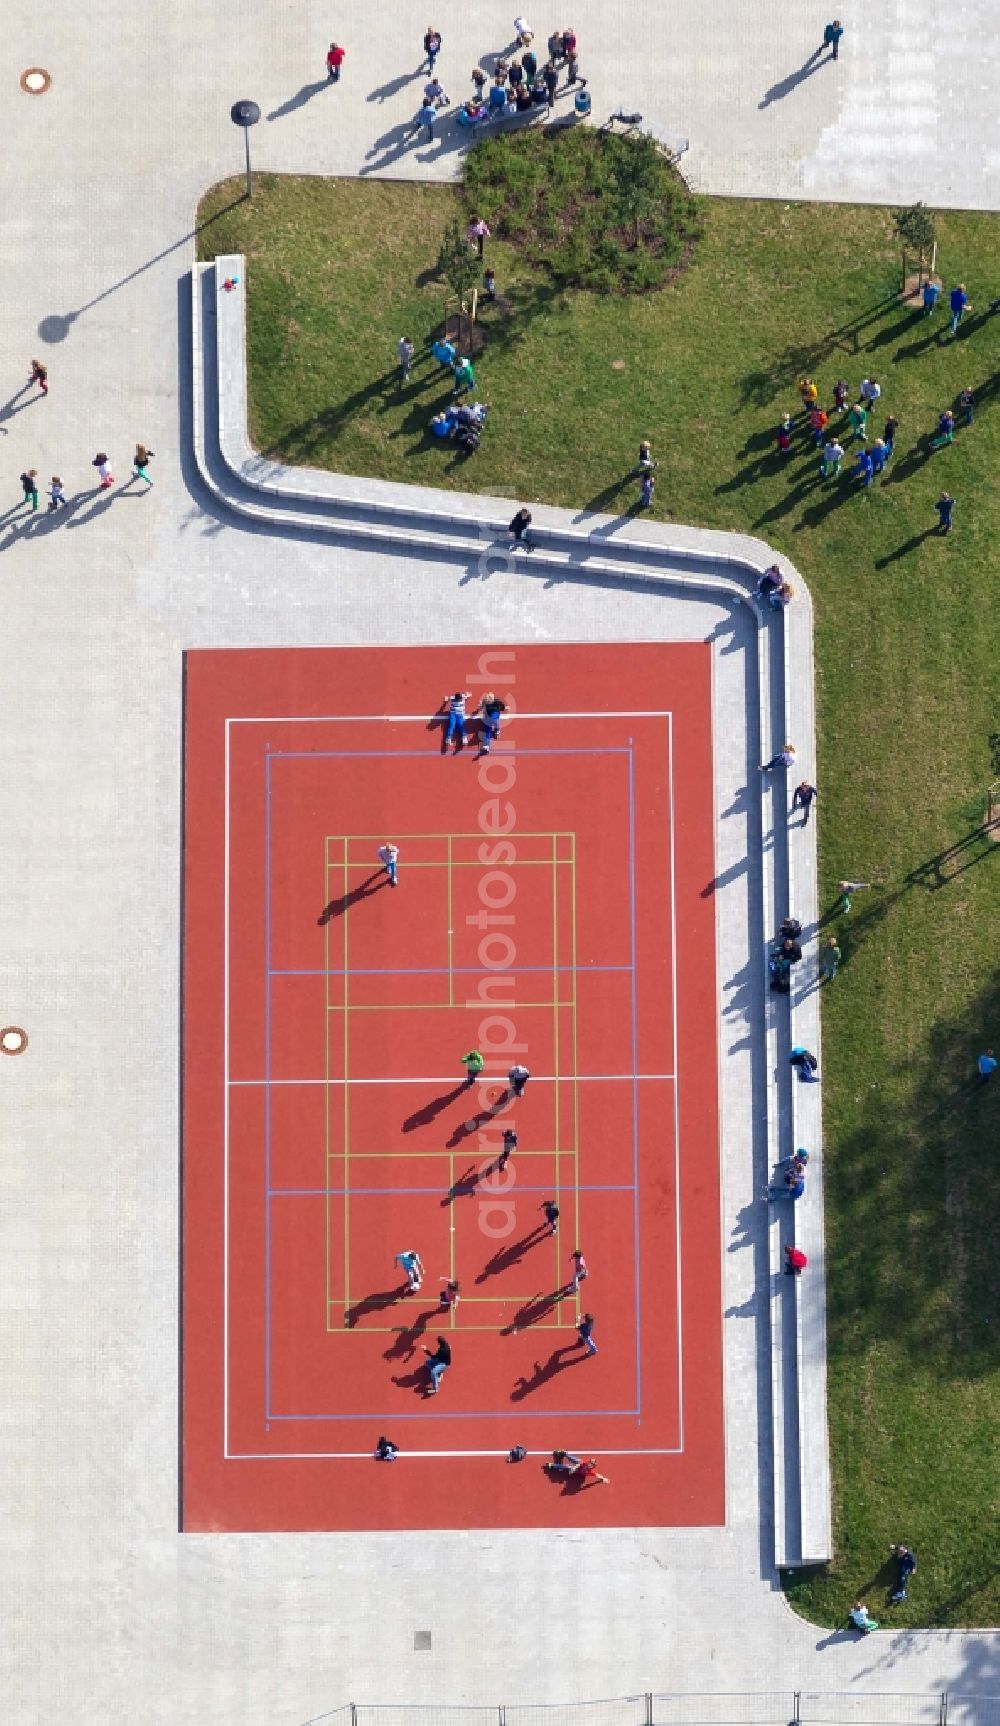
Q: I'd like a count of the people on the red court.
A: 13